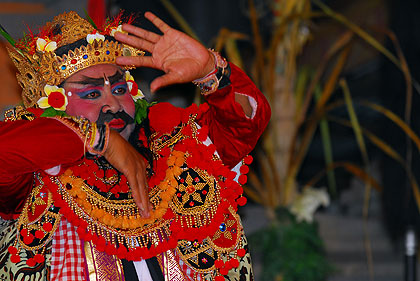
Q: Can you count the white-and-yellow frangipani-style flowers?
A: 5